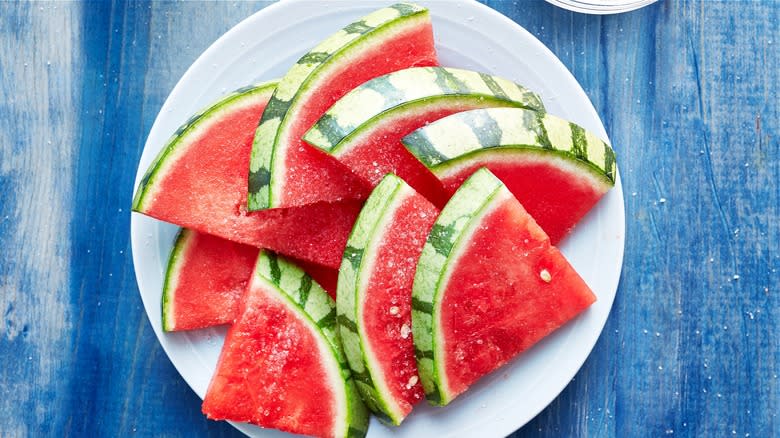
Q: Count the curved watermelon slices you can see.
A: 8